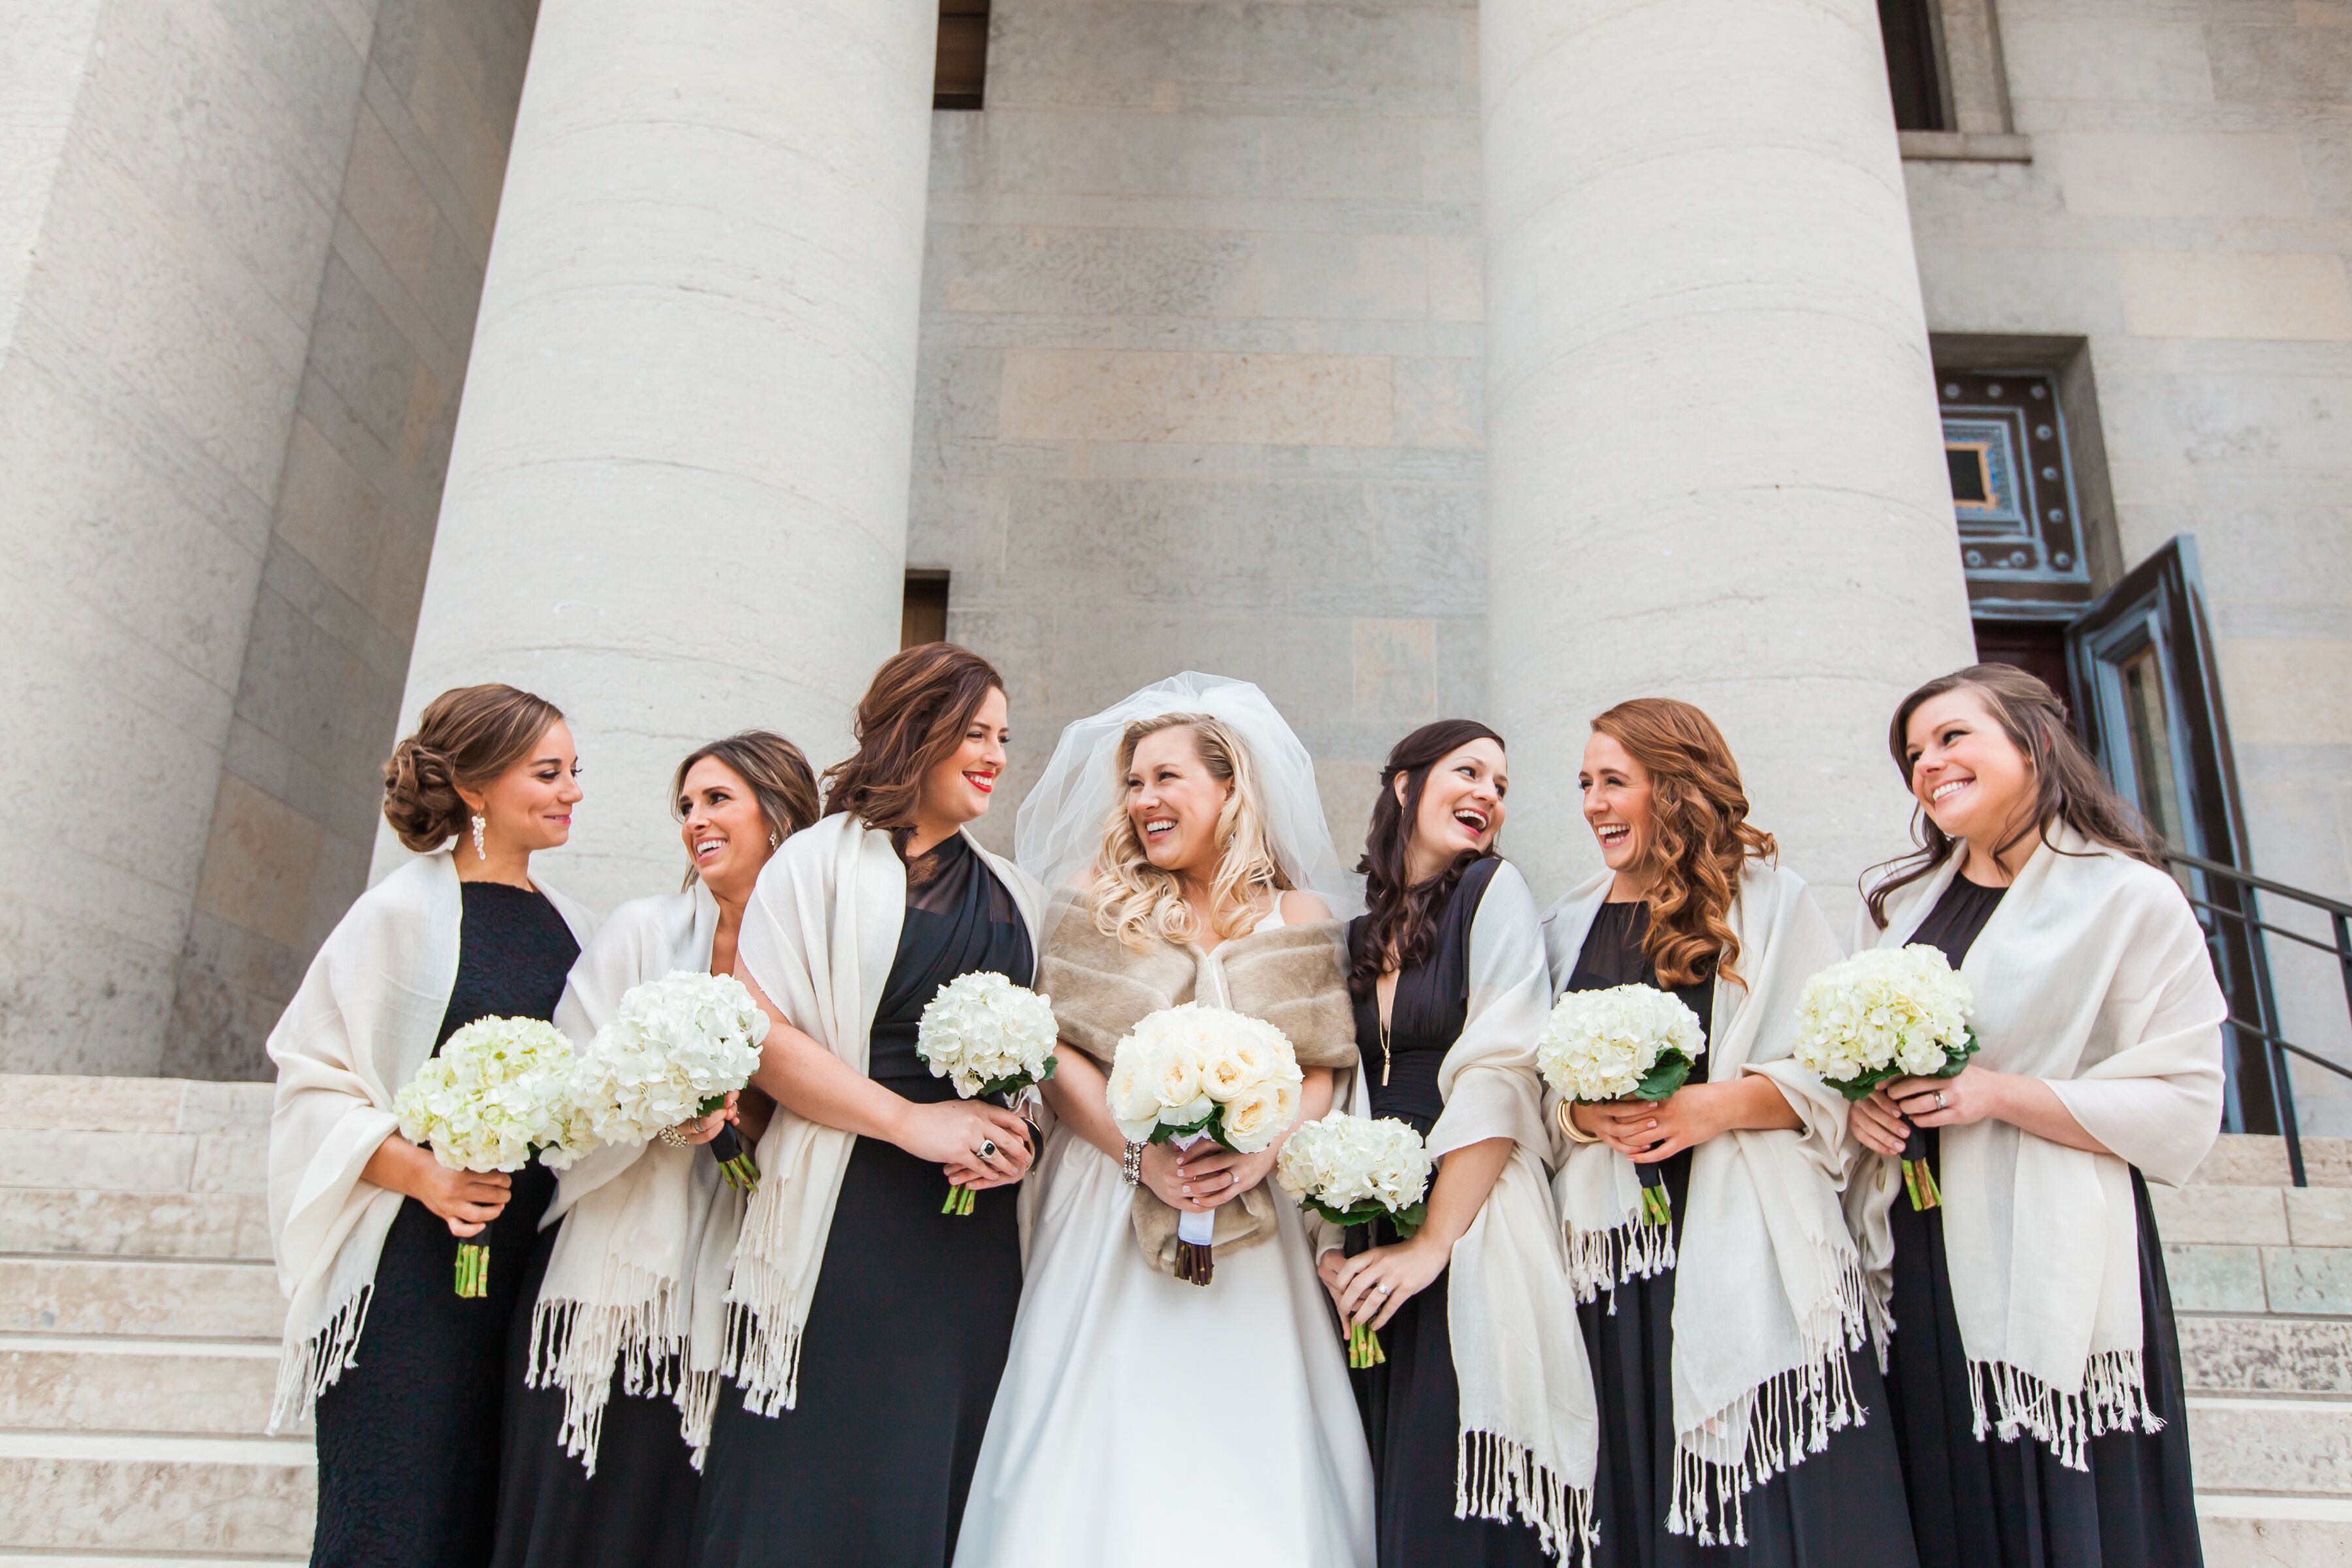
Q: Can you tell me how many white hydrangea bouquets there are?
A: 6